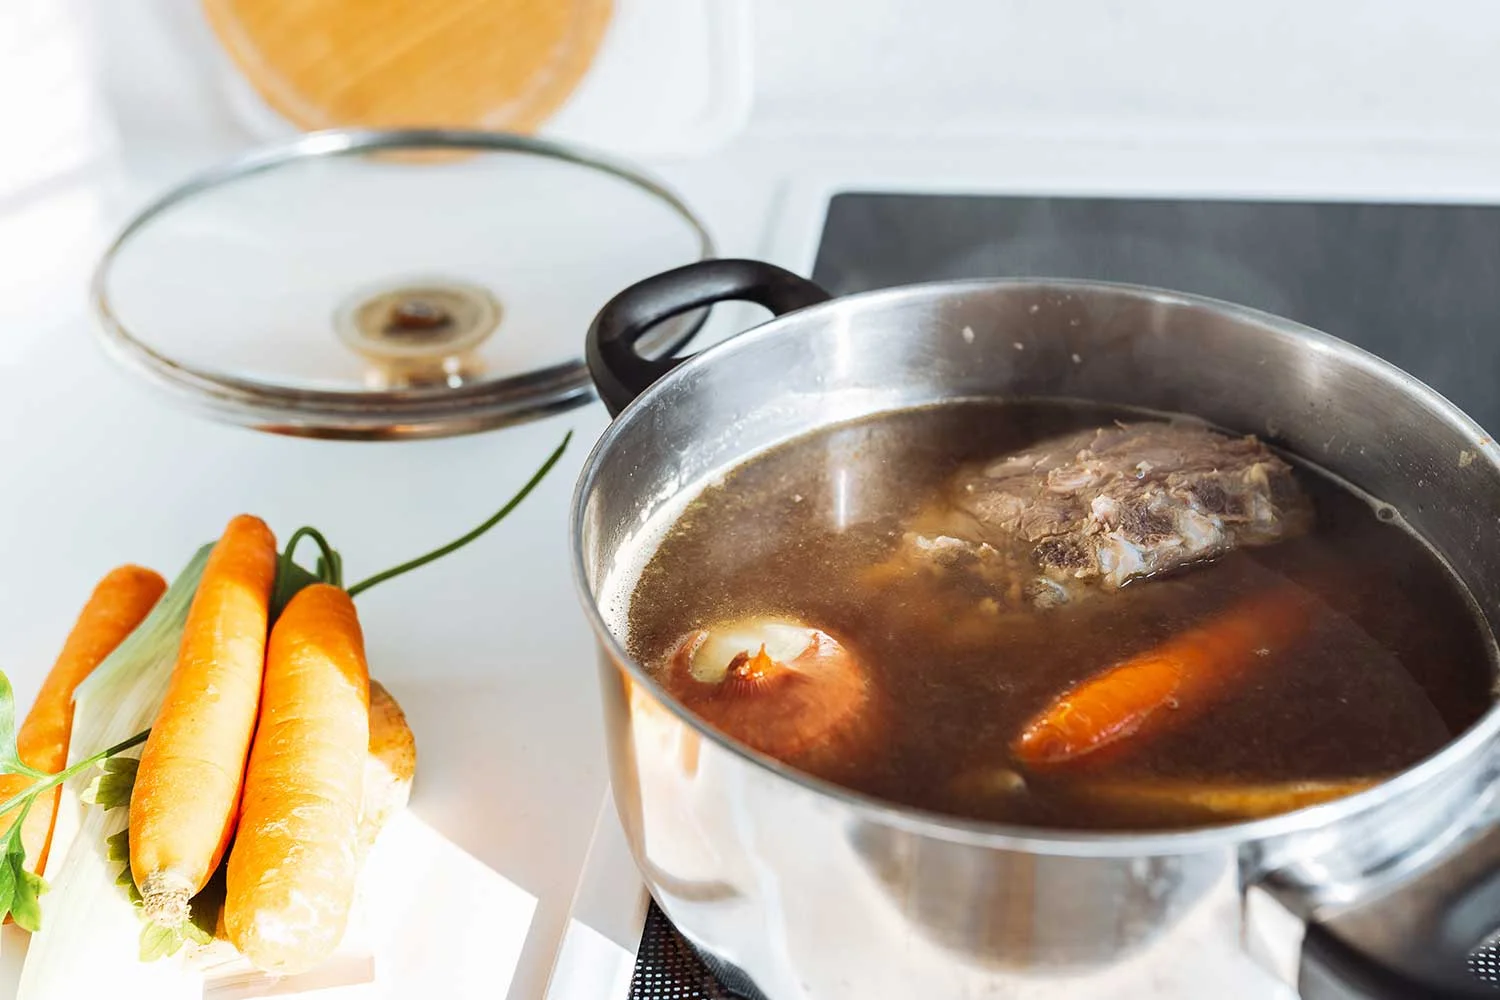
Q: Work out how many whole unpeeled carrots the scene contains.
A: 3